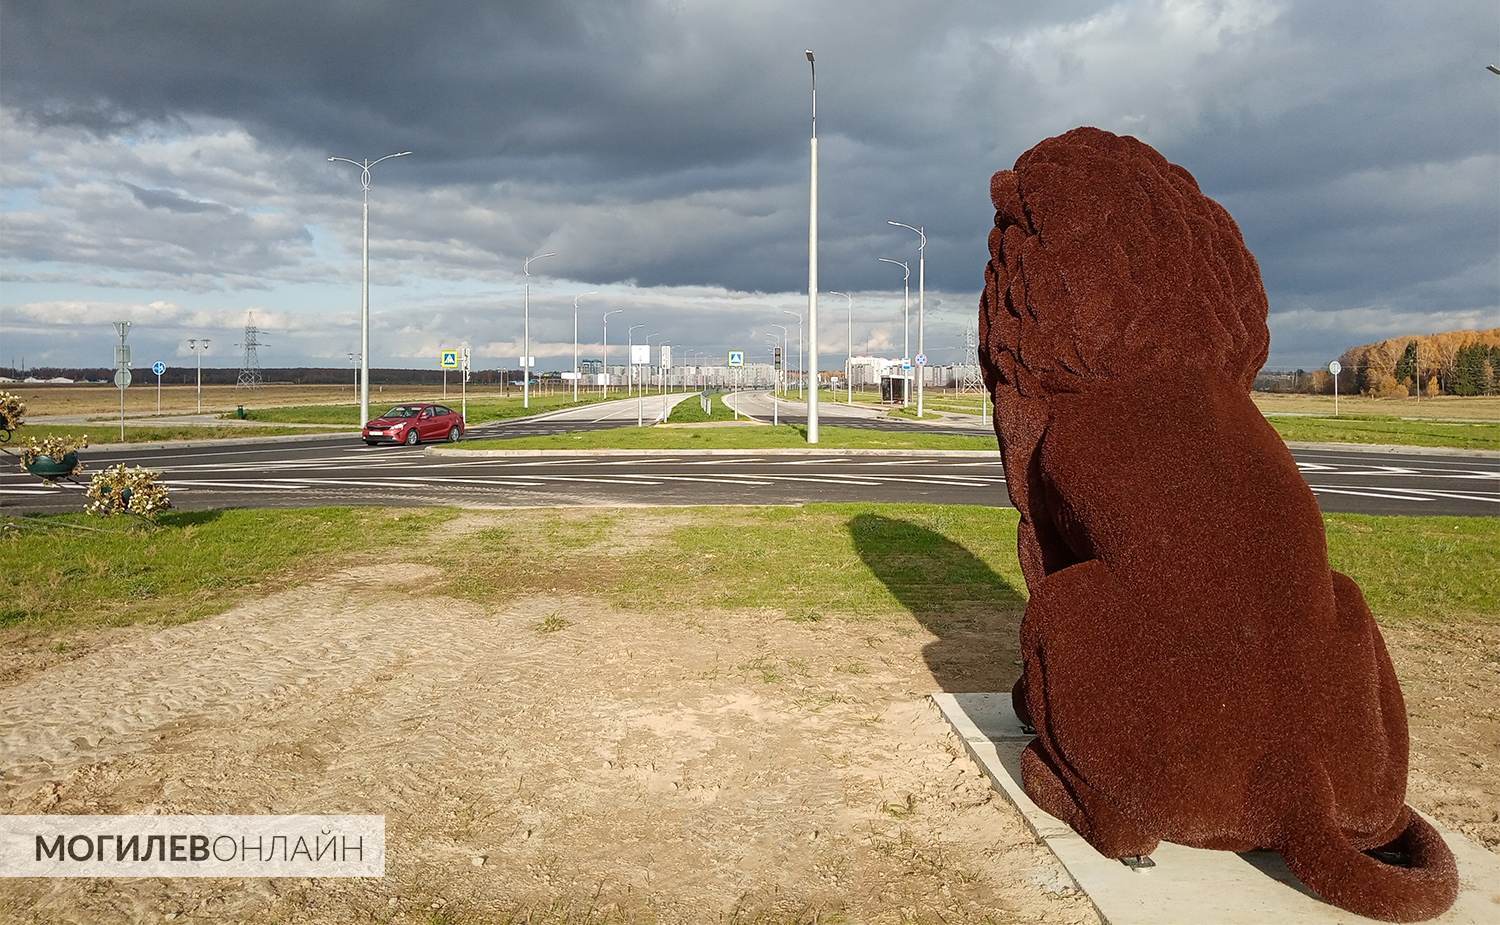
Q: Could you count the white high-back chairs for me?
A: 0